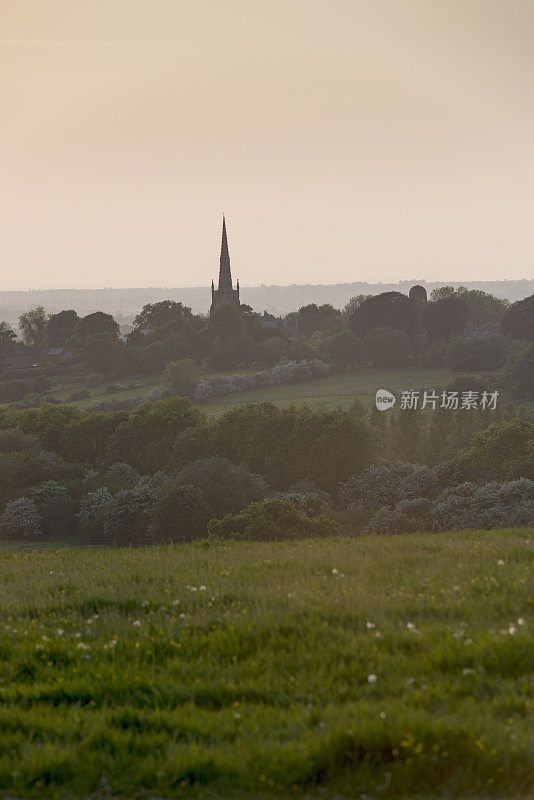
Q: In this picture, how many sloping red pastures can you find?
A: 0